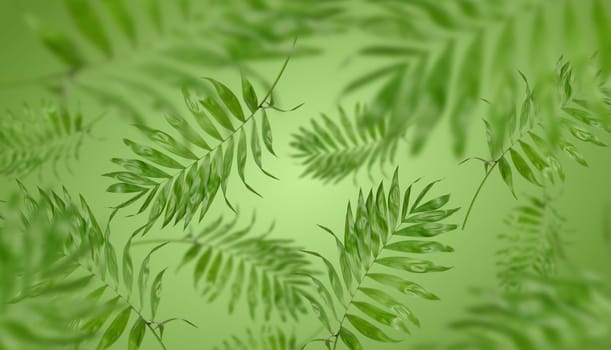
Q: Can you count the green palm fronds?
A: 13